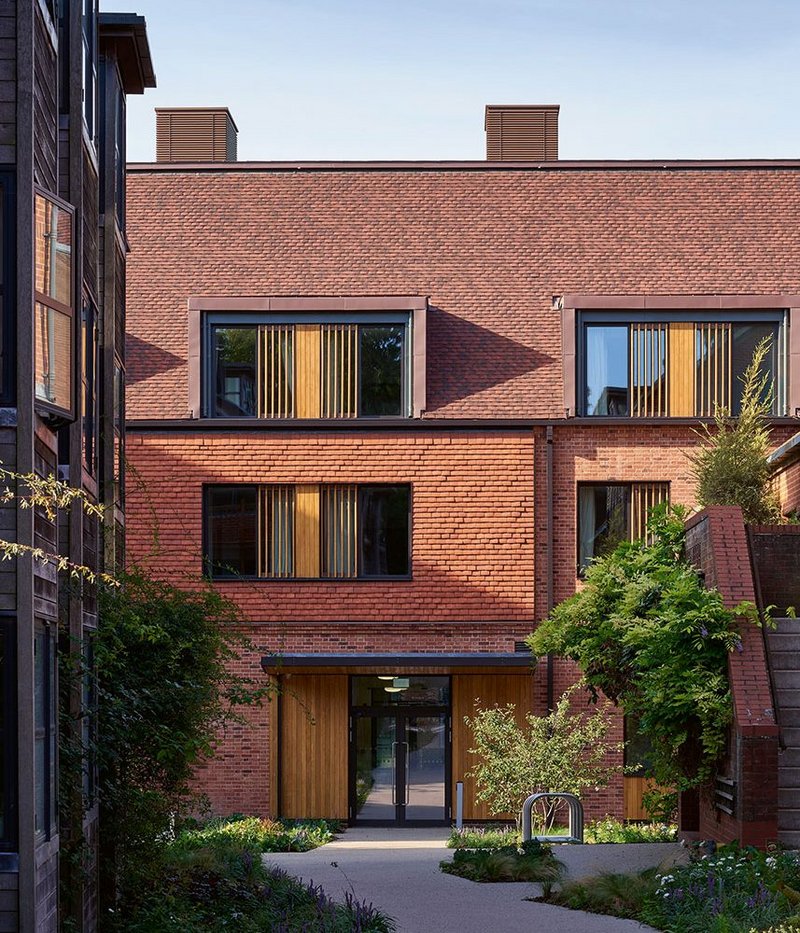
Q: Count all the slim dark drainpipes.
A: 1